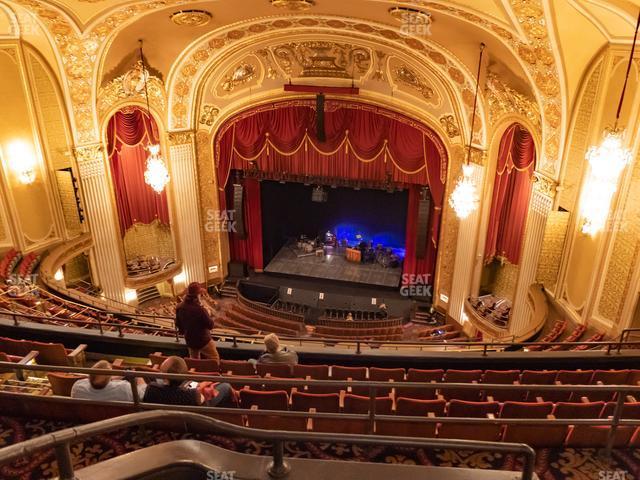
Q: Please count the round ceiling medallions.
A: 3